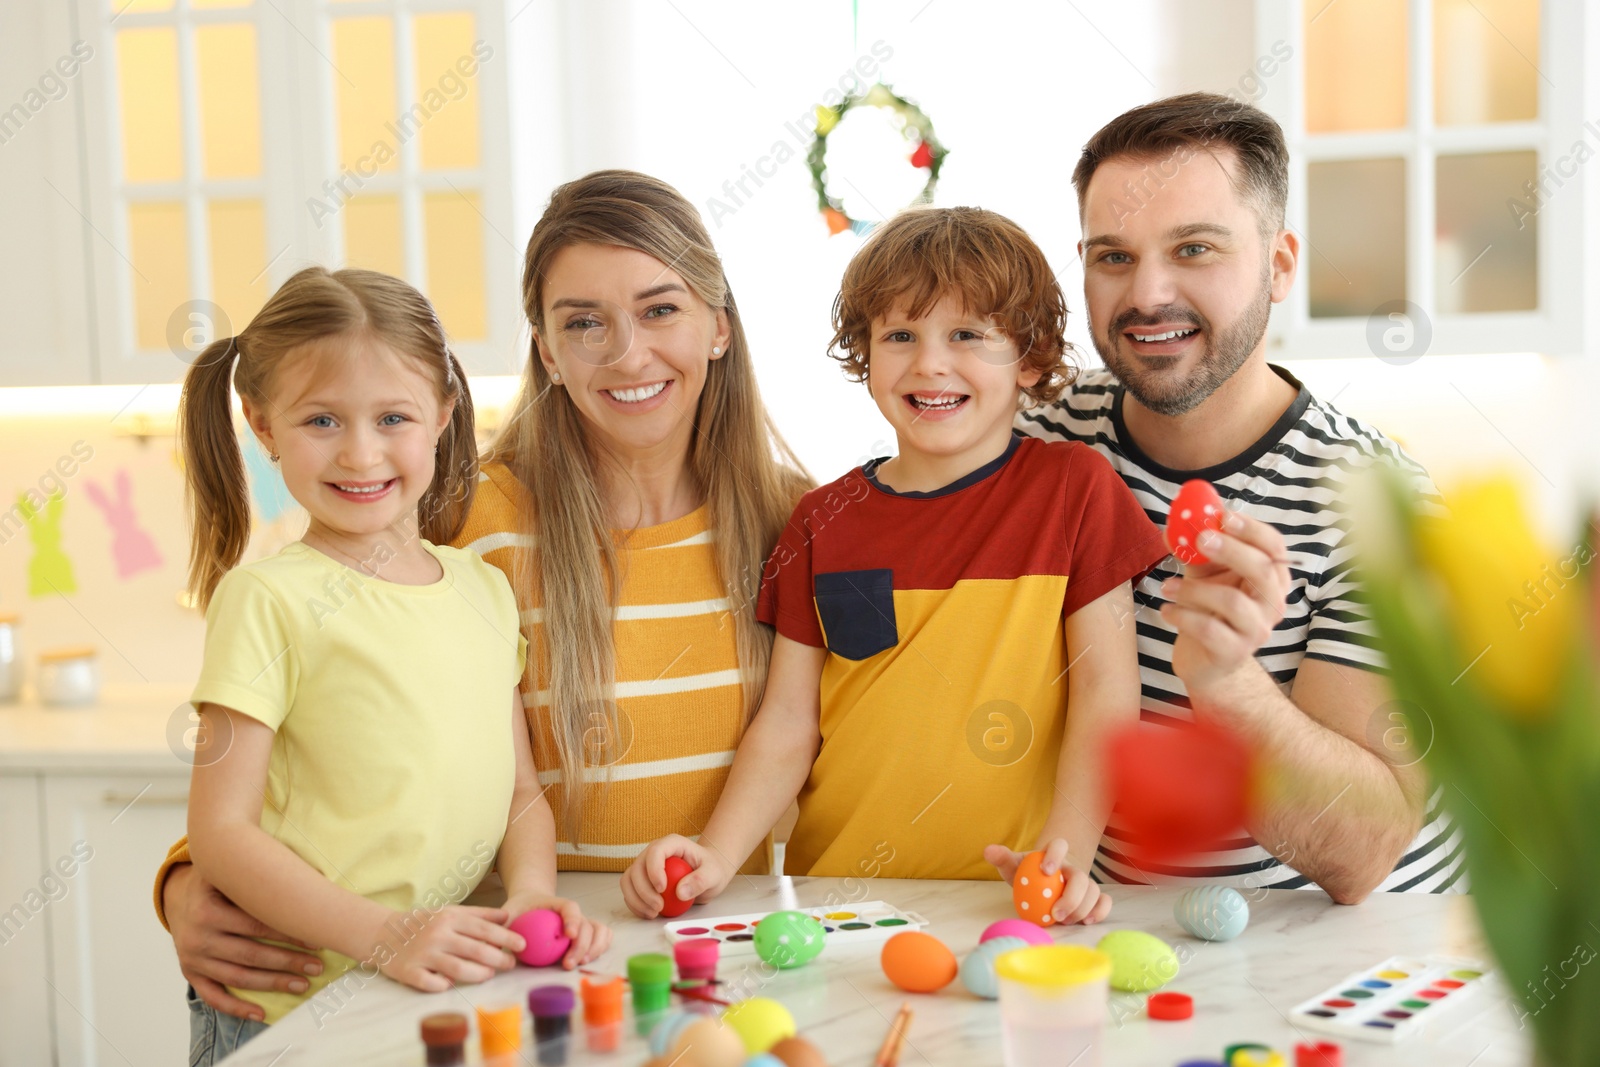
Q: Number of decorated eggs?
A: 13